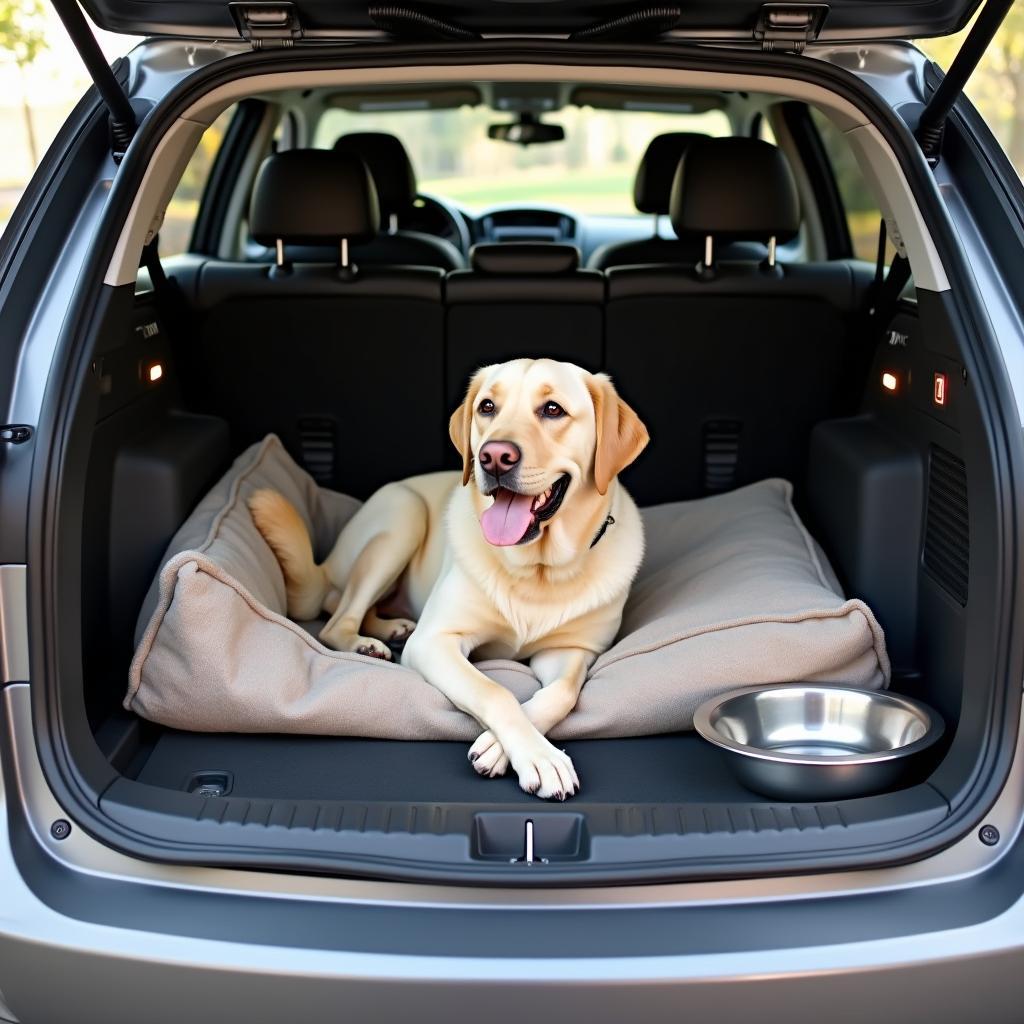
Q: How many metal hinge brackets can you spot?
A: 2